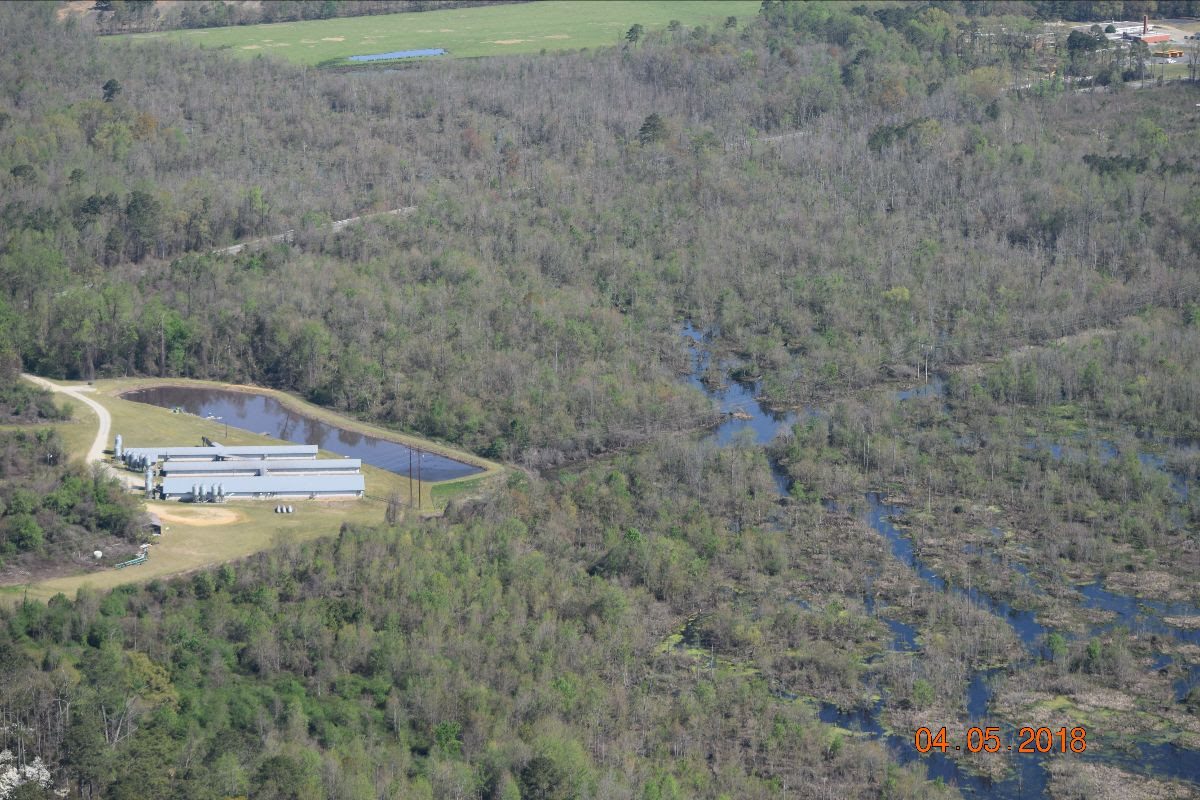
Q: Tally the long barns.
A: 3